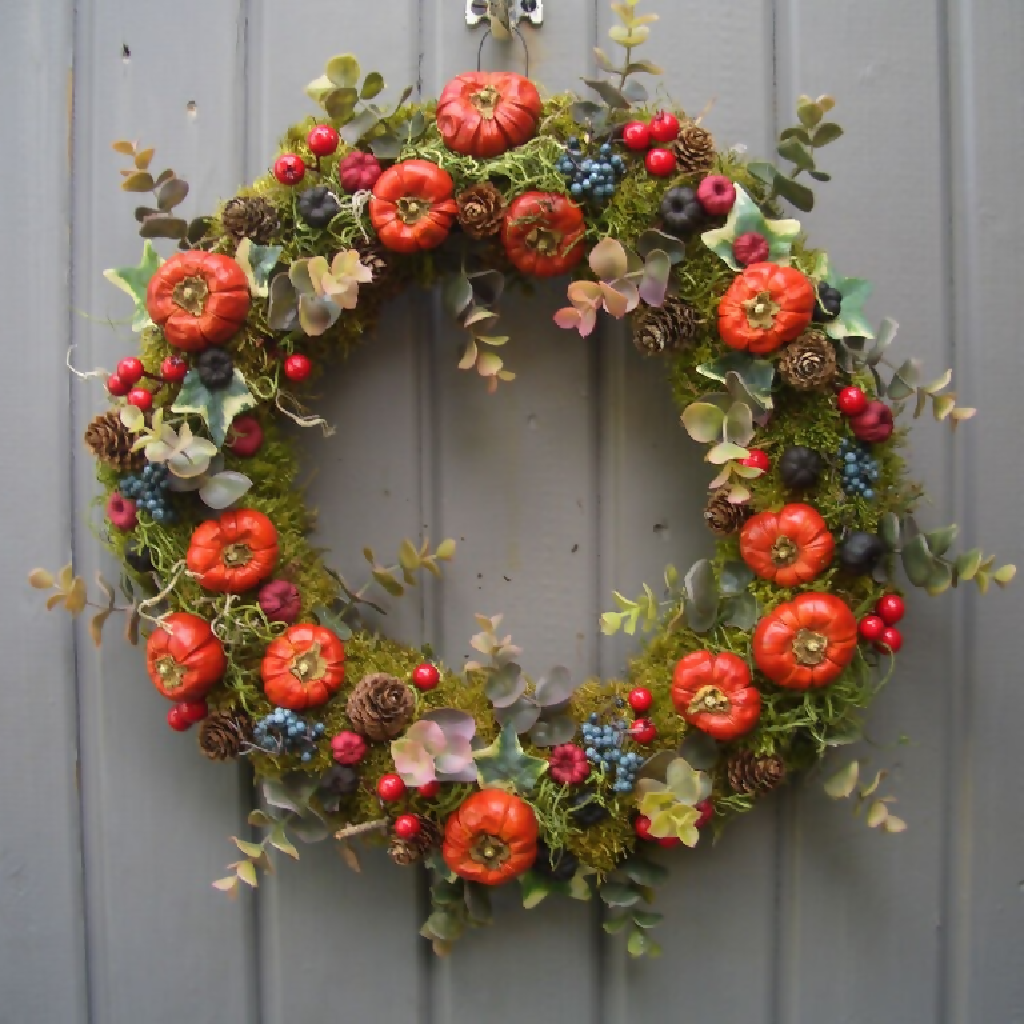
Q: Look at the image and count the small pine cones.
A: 12